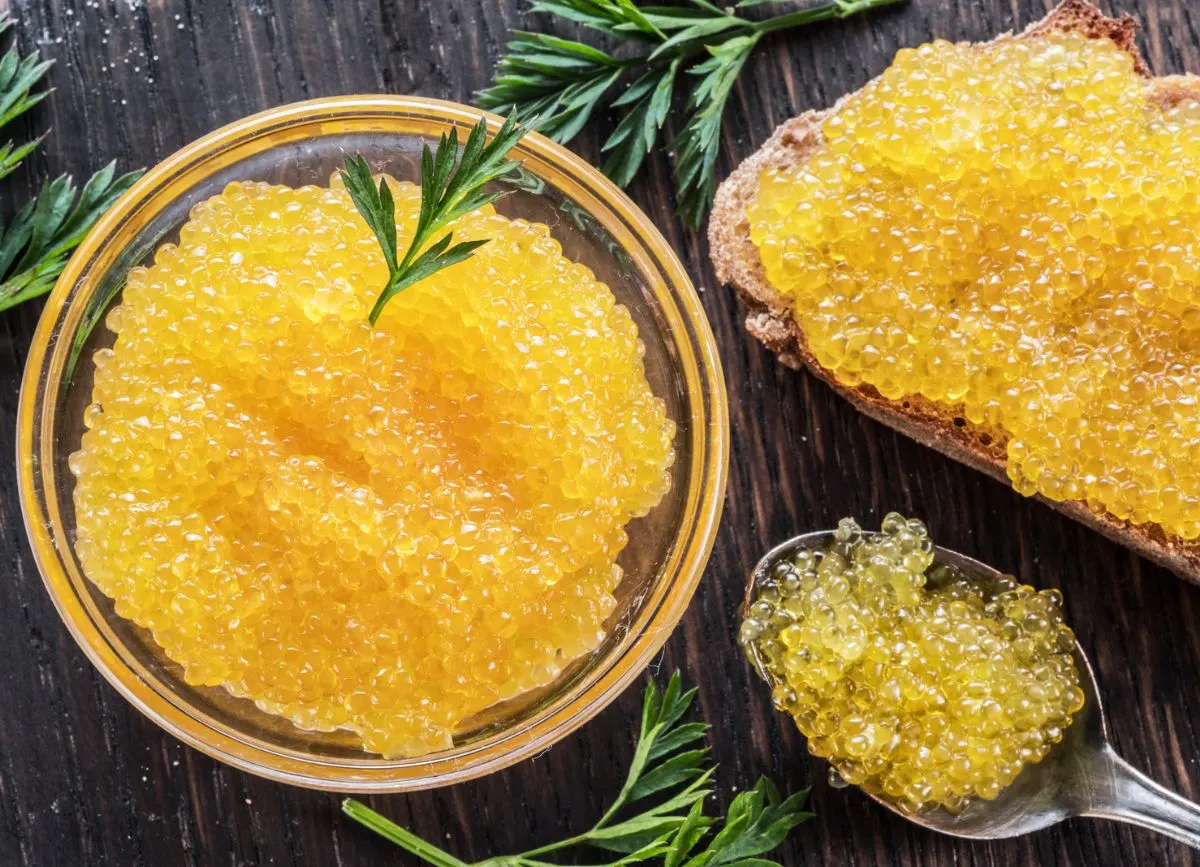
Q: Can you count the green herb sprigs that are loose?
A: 3